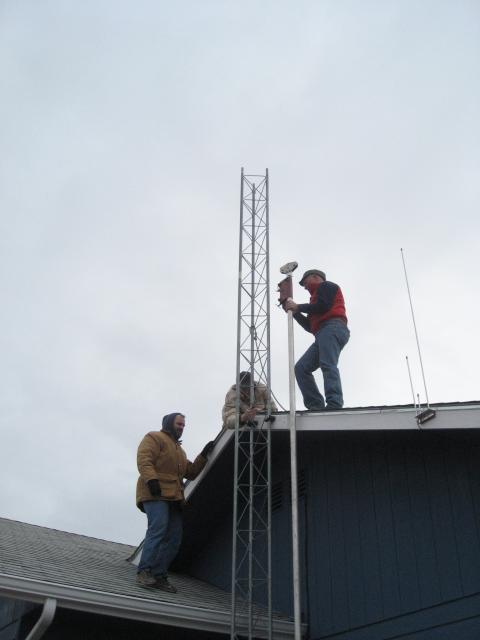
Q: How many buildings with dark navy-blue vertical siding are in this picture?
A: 1